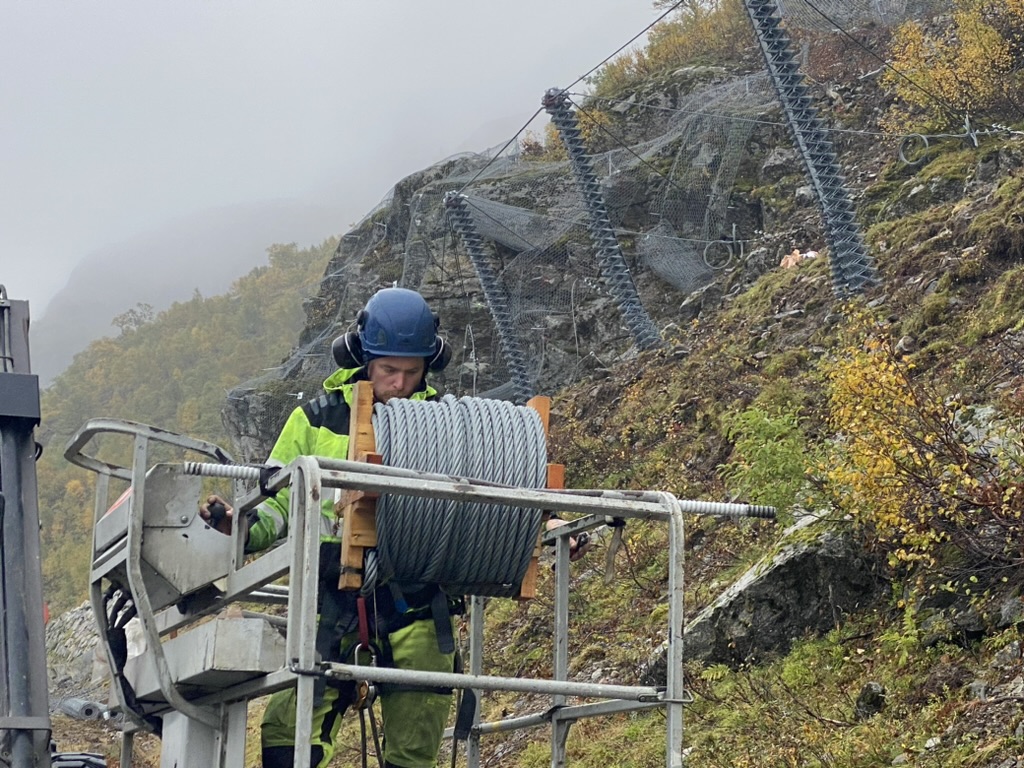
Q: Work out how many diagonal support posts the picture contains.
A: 3